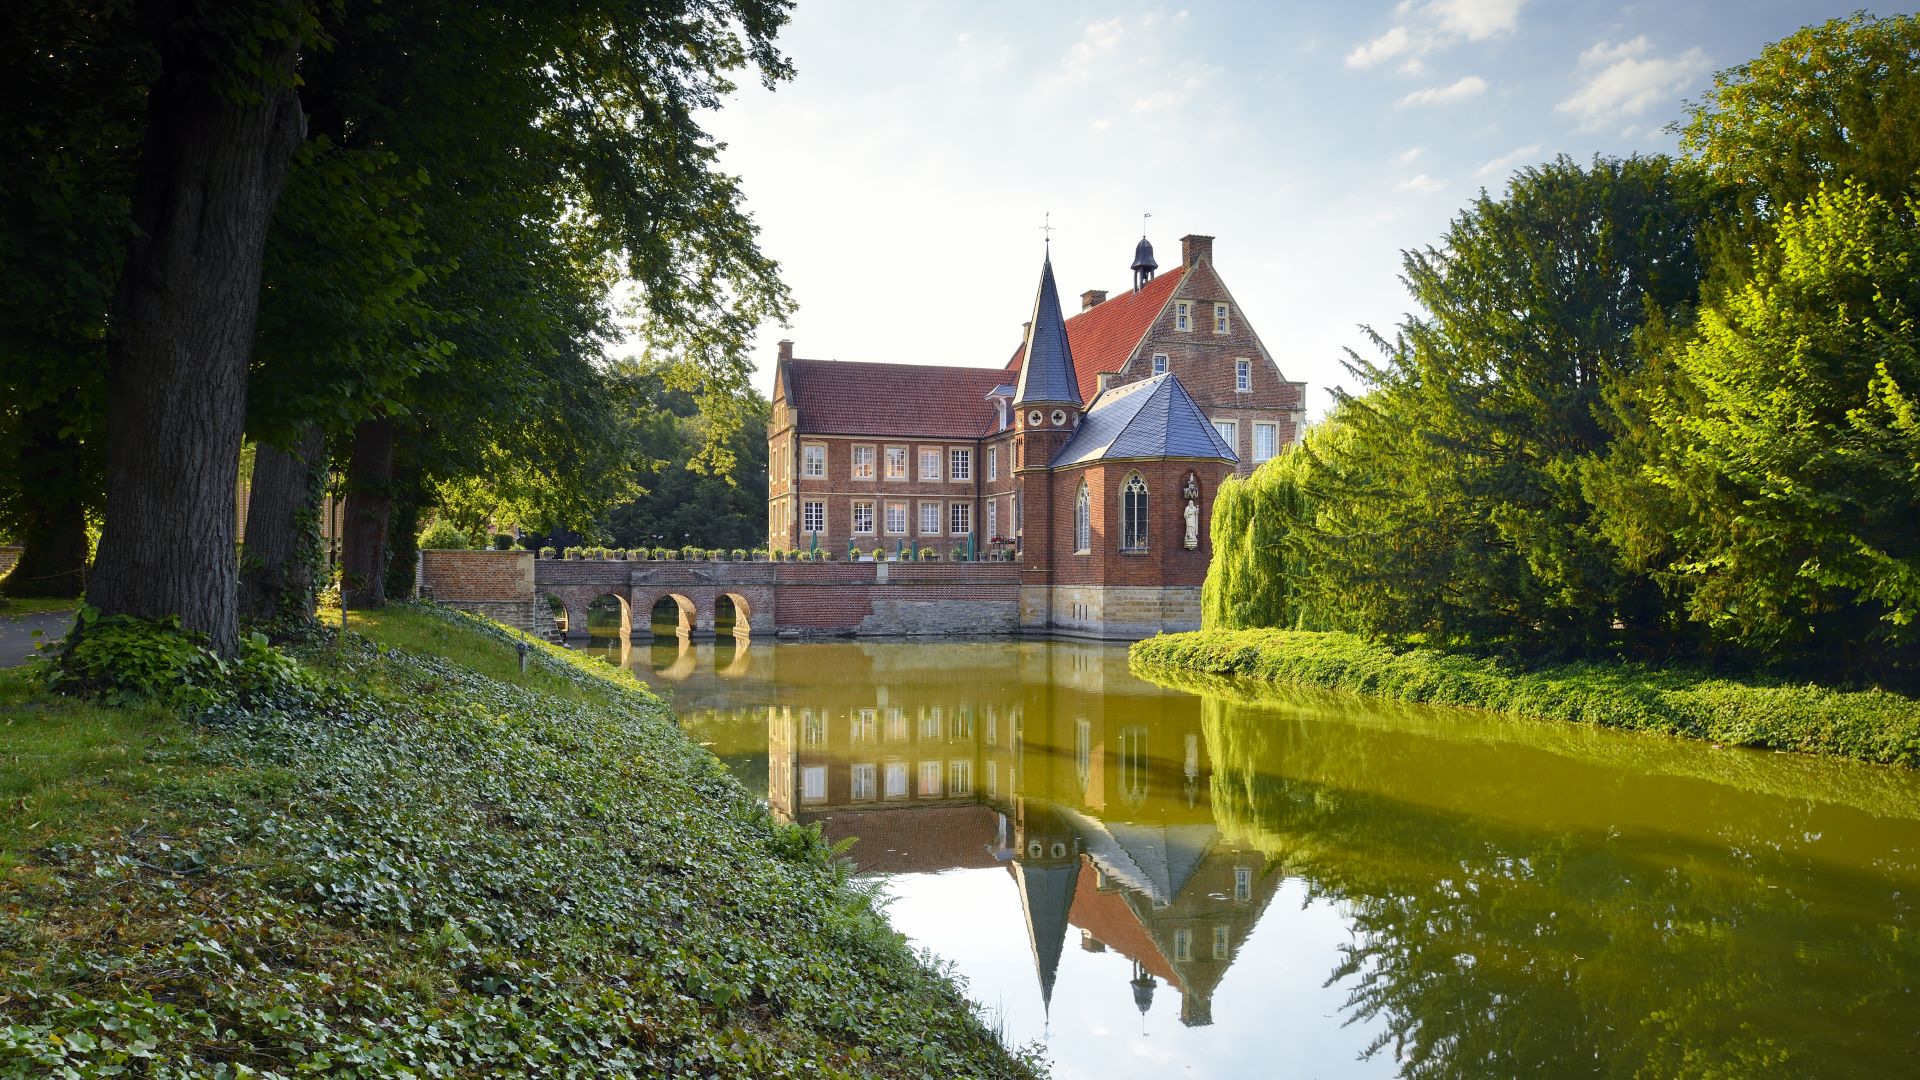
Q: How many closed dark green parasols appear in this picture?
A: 6